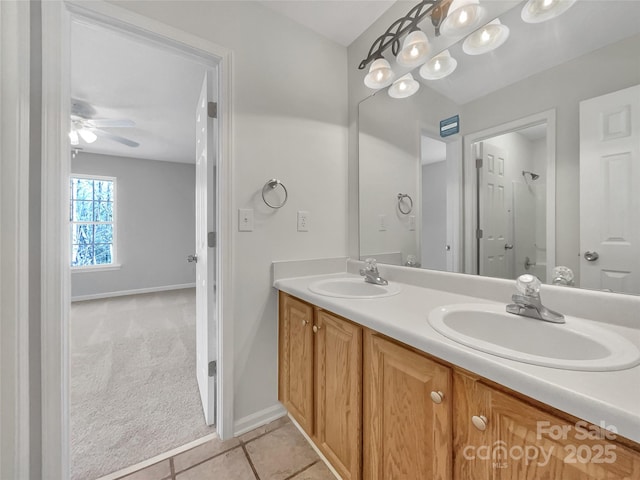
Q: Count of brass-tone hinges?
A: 0